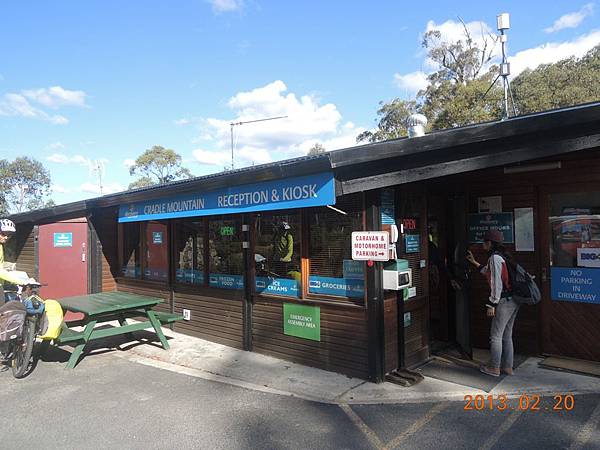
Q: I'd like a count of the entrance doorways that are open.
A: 1